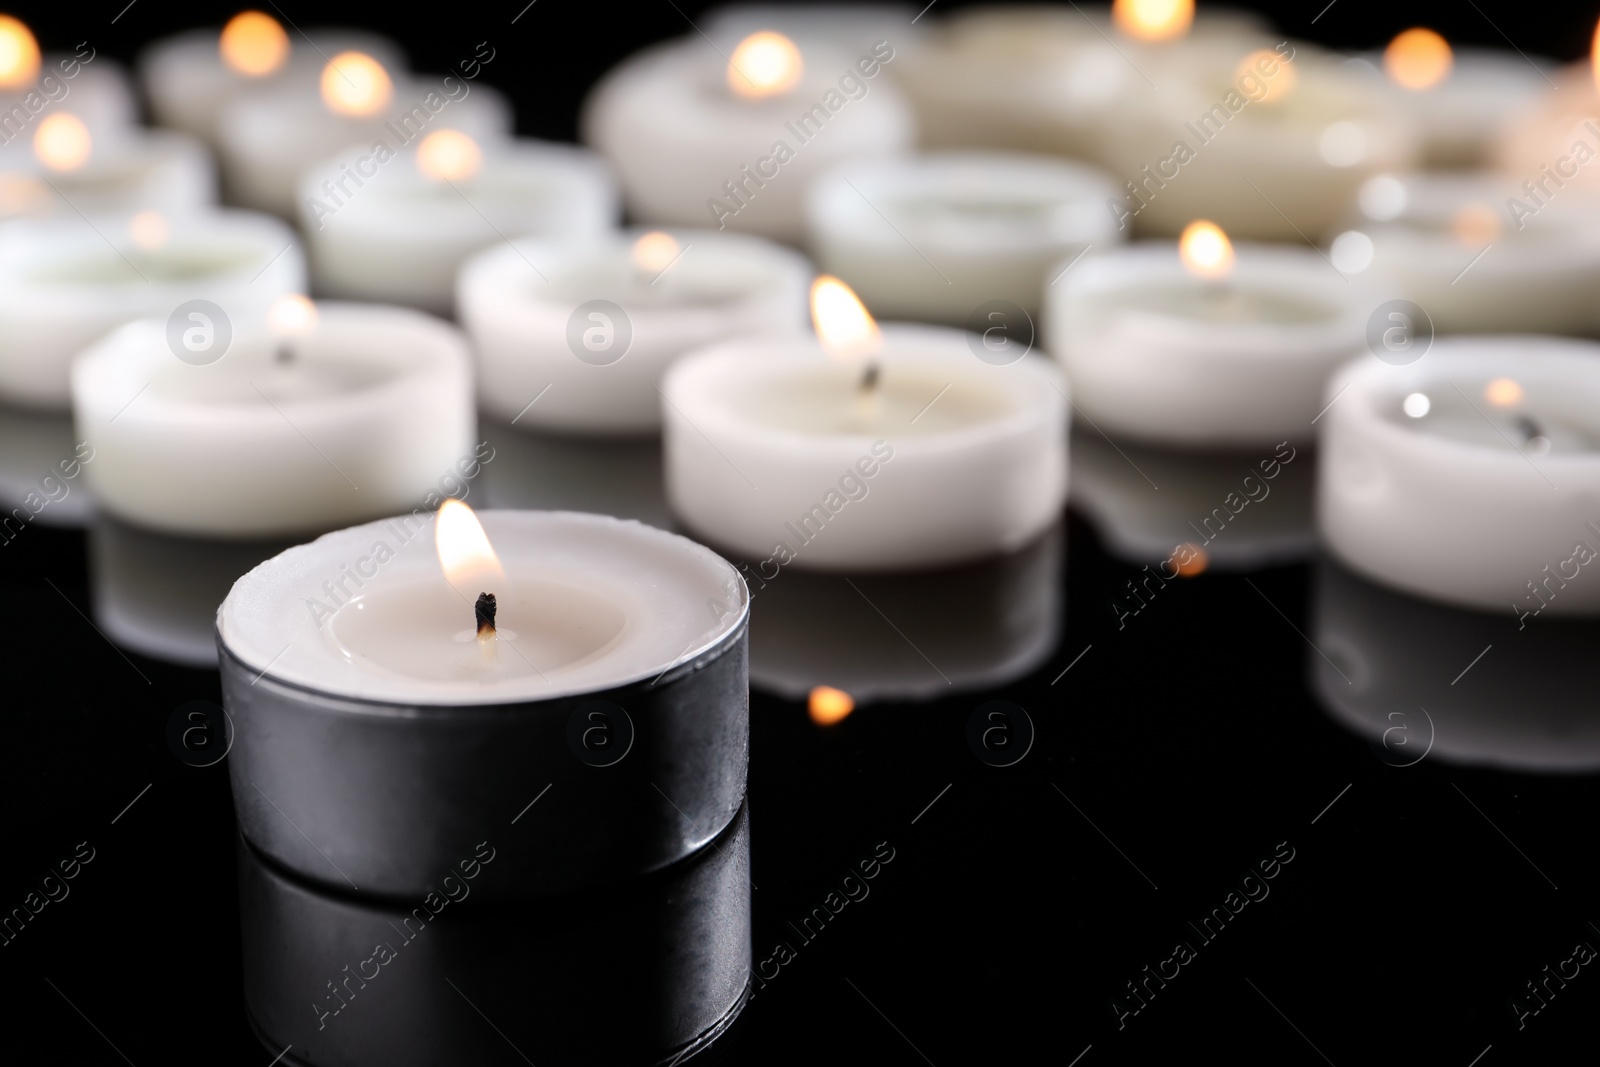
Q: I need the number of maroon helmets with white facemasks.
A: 0